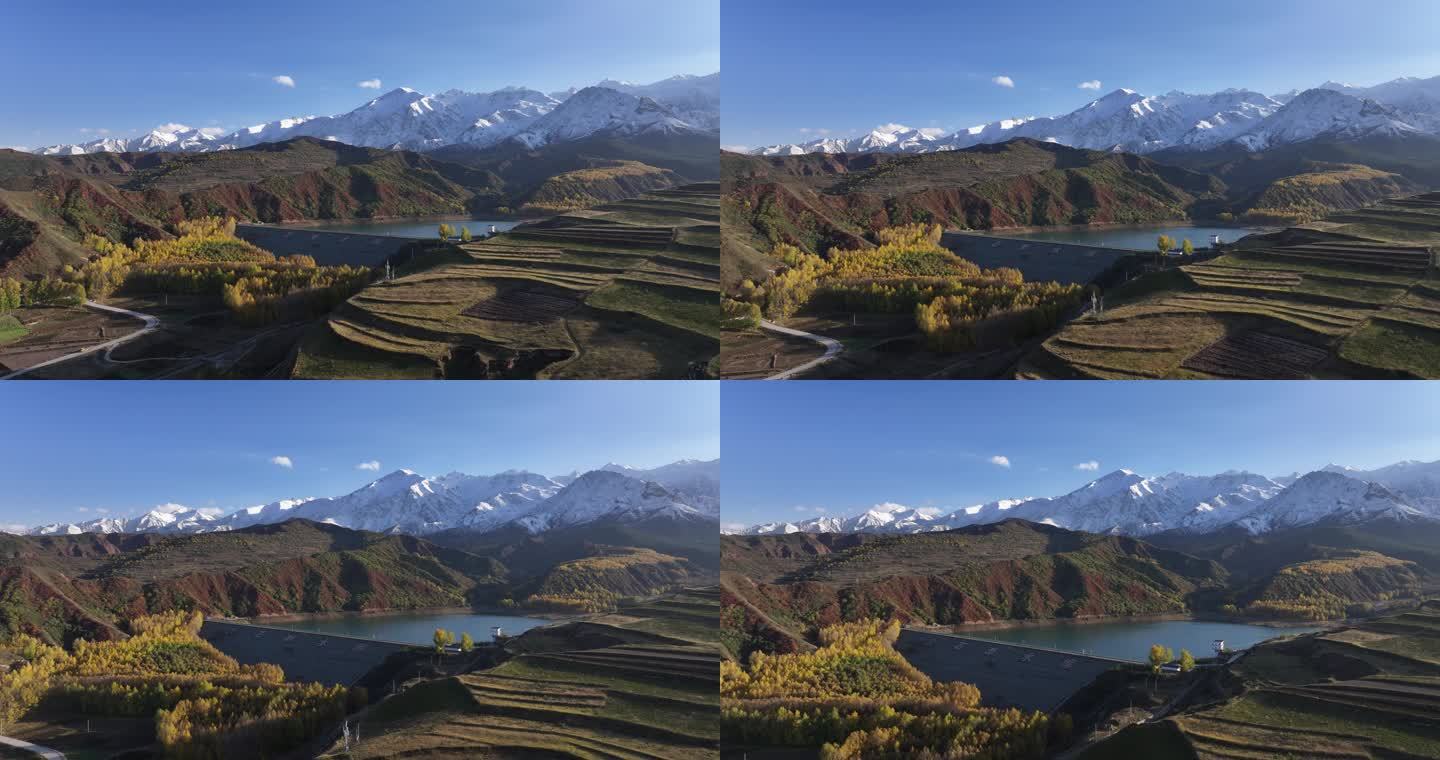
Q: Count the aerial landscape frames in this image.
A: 4